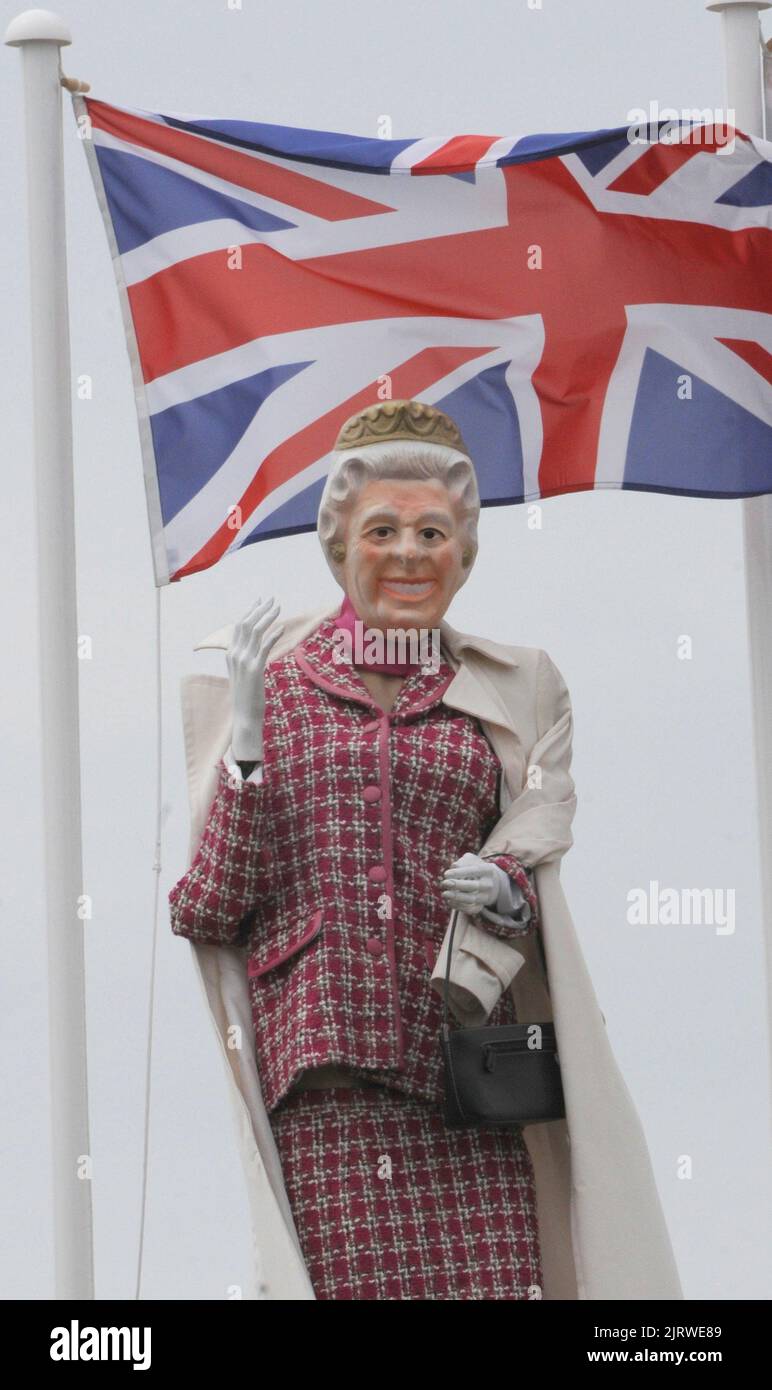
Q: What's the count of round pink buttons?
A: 4